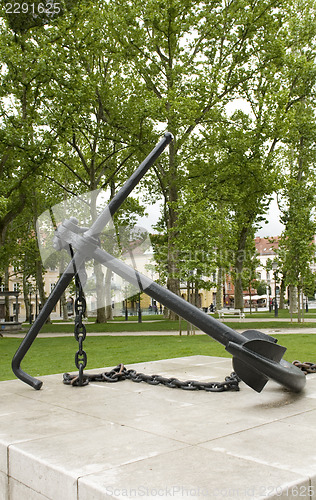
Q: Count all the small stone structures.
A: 1